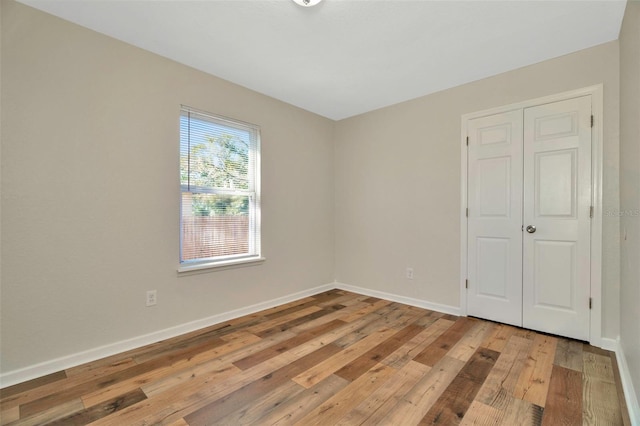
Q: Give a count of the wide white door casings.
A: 1